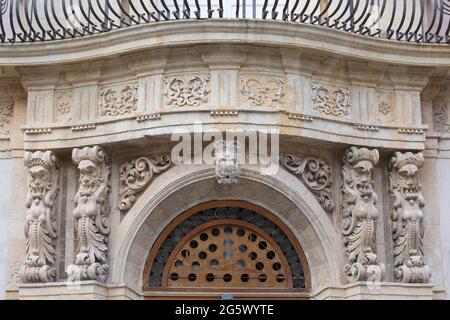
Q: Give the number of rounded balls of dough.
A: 0